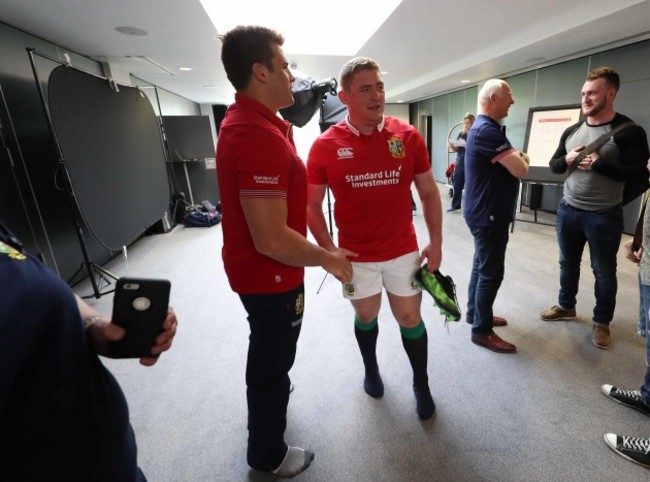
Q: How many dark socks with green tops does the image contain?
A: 2